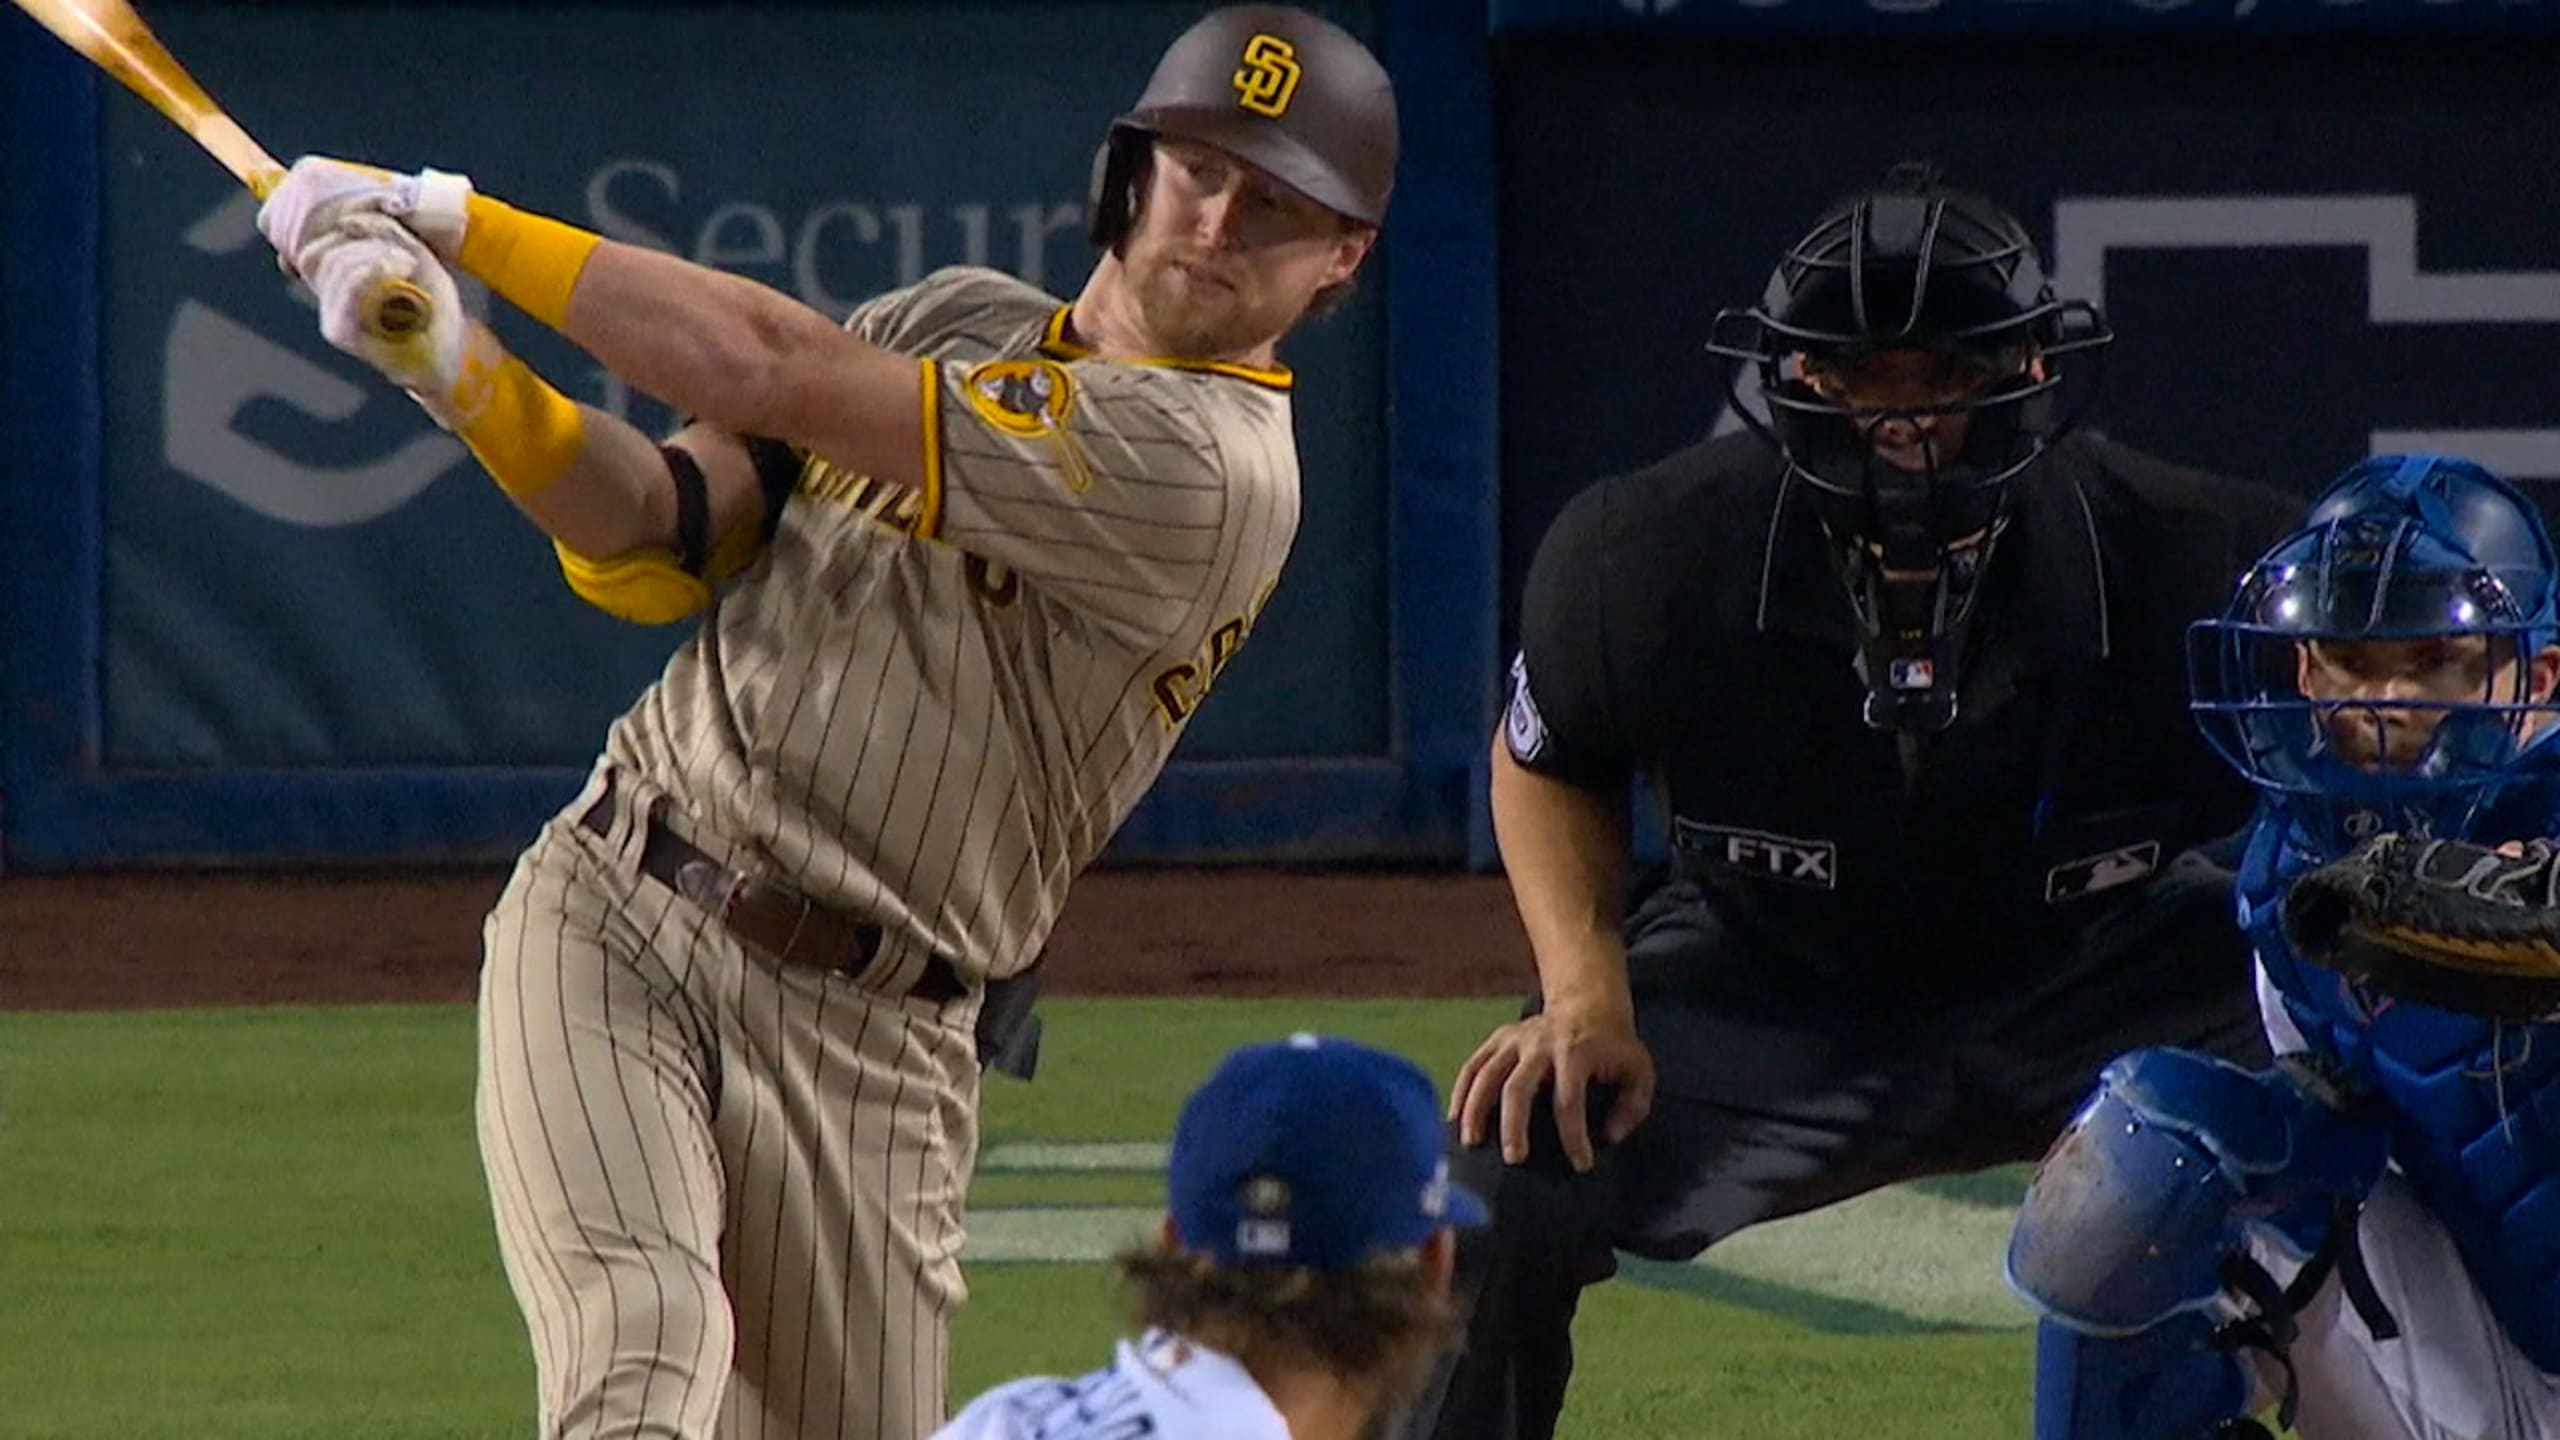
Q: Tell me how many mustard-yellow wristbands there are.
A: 2